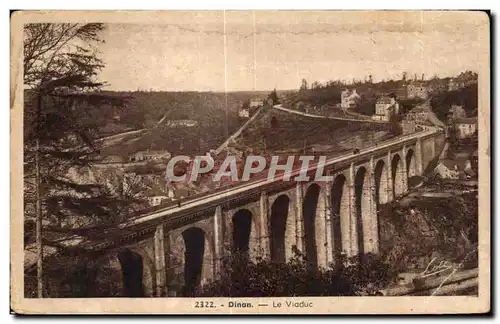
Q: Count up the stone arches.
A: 10